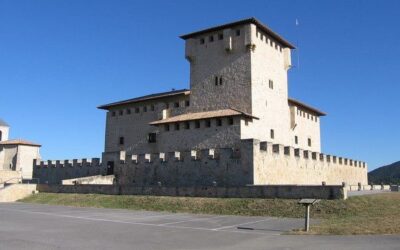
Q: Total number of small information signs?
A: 1